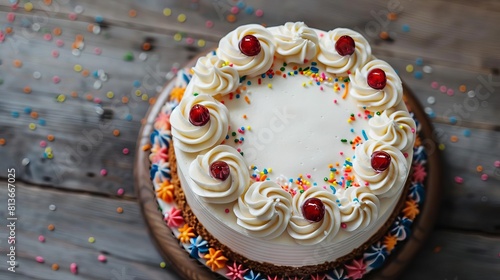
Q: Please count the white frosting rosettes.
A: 12